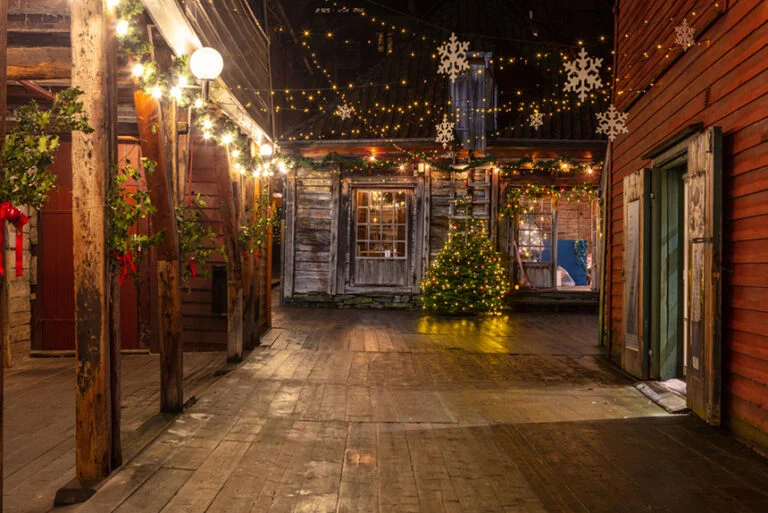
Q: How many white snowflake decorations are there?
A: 7